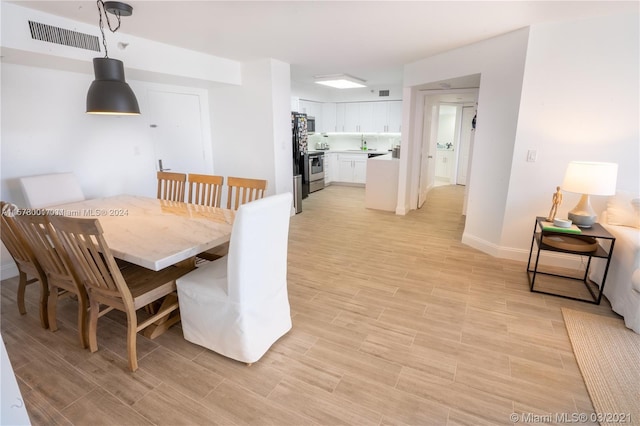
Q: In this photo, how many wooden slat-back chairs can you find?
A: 6